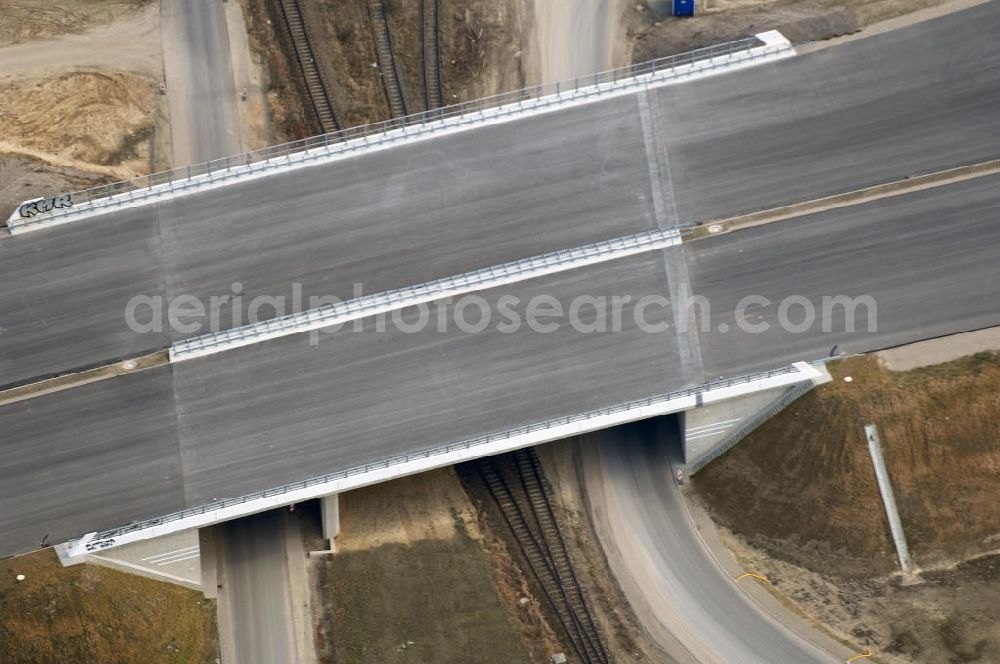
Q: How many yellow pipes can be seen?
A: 2